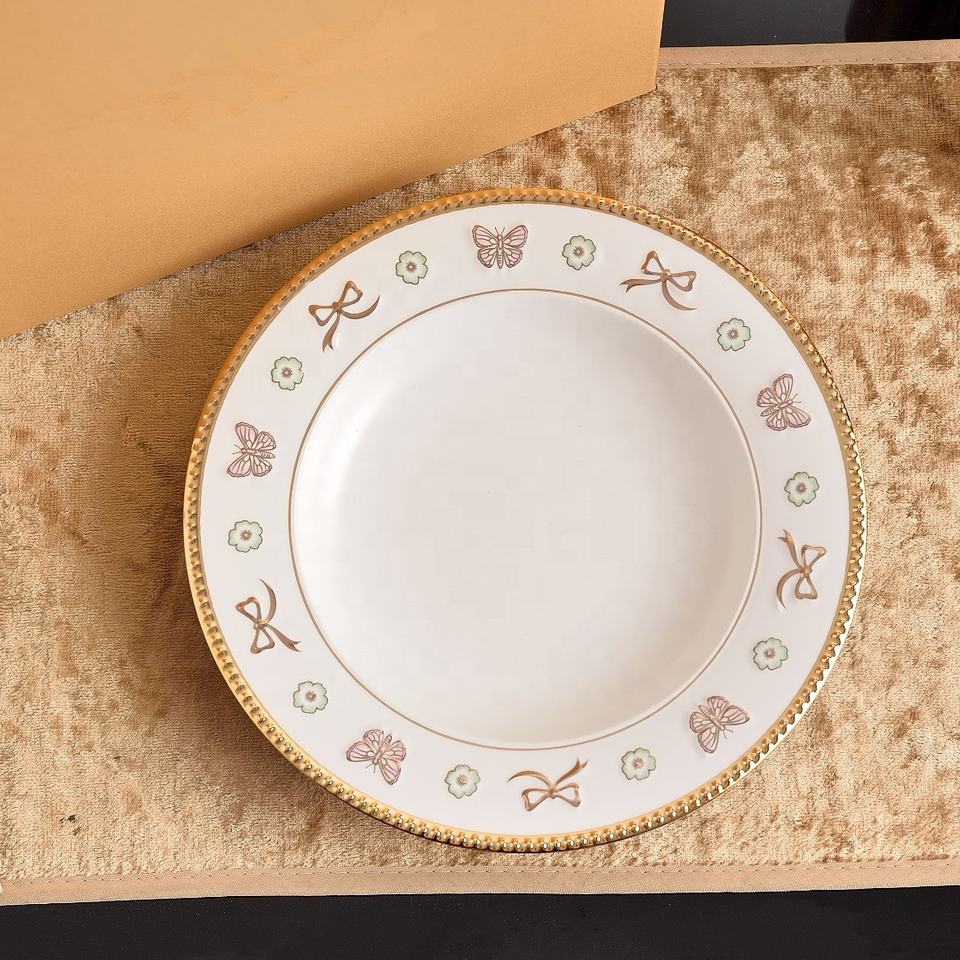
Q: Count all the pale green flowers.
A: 10